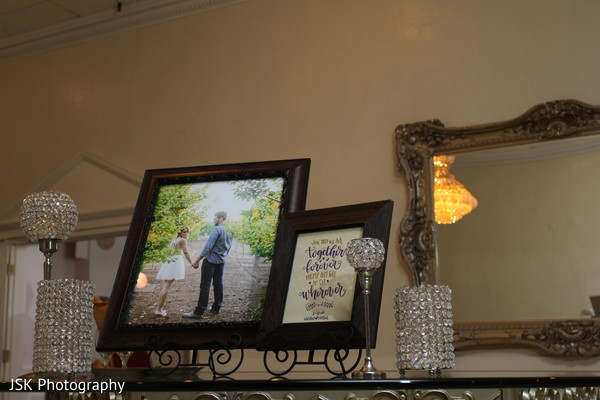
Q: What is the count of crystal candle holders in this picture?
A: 4